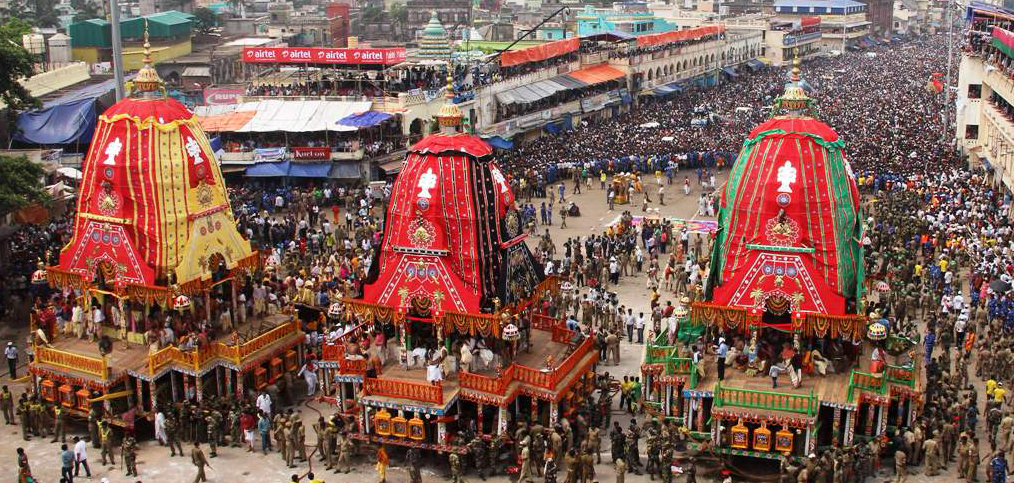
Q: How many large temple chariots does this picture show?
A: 3